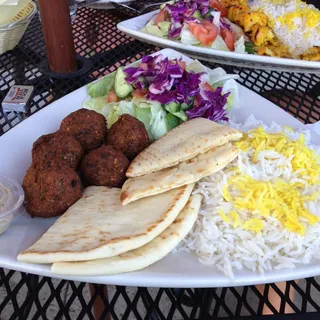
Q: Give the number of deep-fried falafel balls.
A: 5